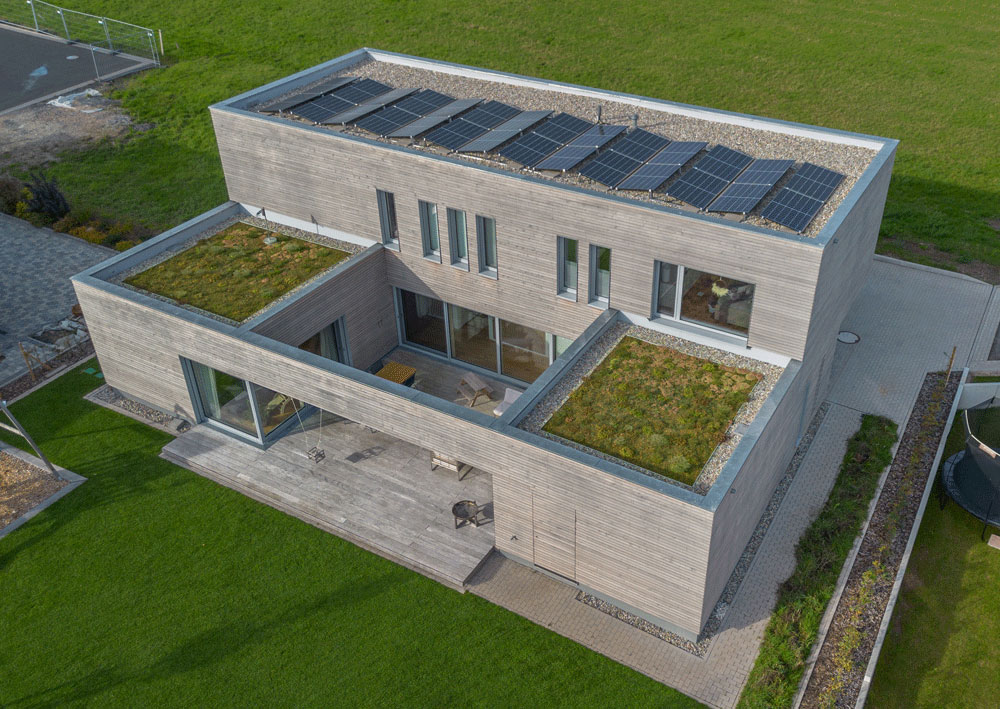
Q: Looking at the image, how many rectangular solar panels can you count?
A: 14